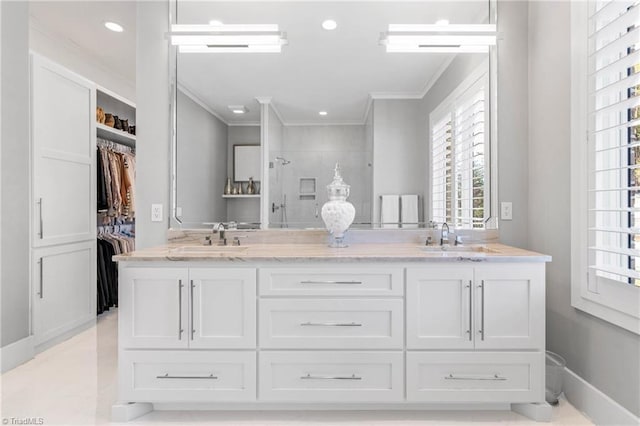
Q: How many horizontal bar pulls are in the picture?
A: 5